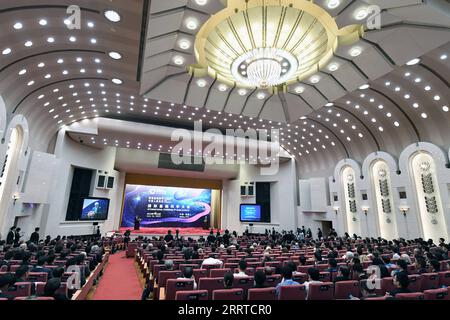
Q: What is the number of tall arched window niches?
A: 4